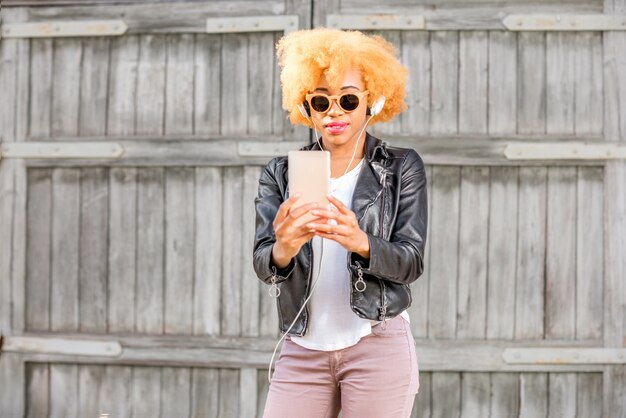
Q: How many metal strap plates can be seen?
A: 9